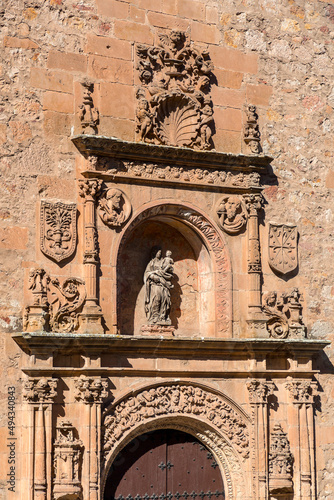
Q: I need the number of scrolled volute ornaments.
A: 2